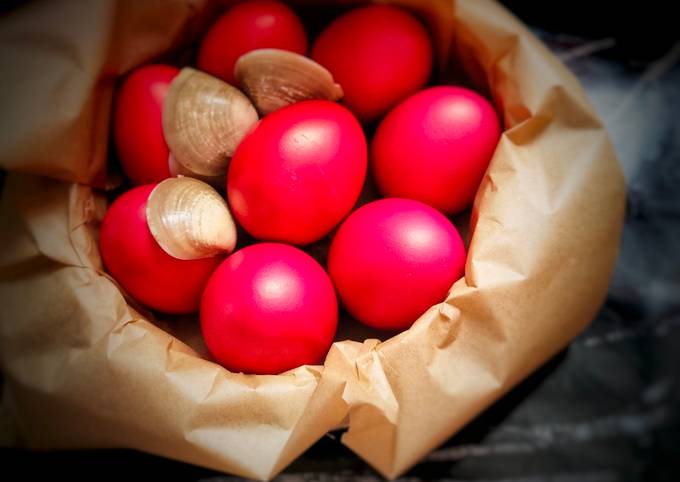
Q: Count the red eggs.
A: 8